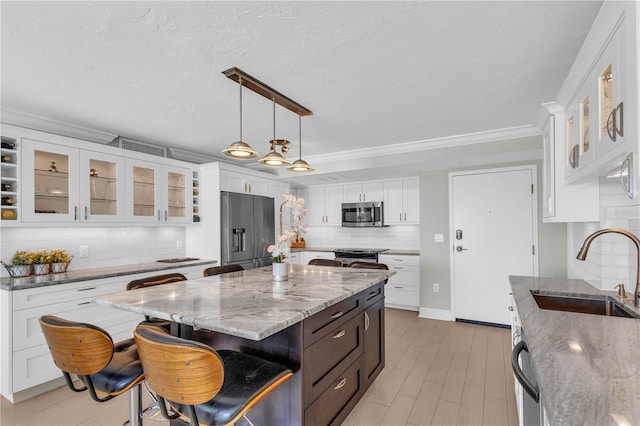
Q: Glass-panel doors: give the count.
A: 7